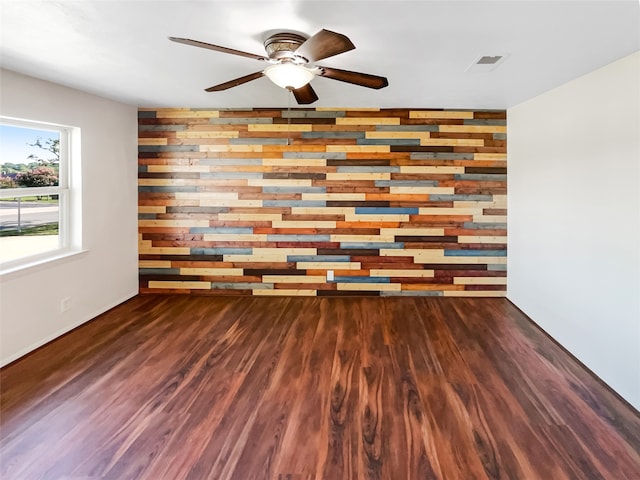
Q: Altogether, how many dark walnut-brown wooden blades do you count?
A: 5